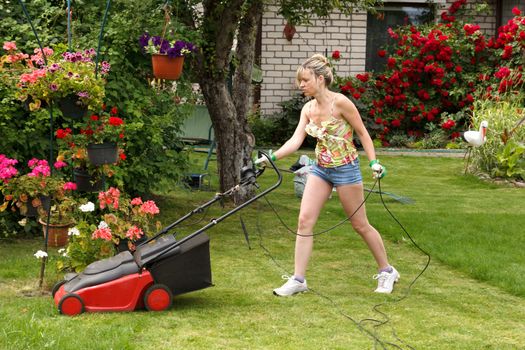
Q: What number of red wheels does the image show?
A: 2